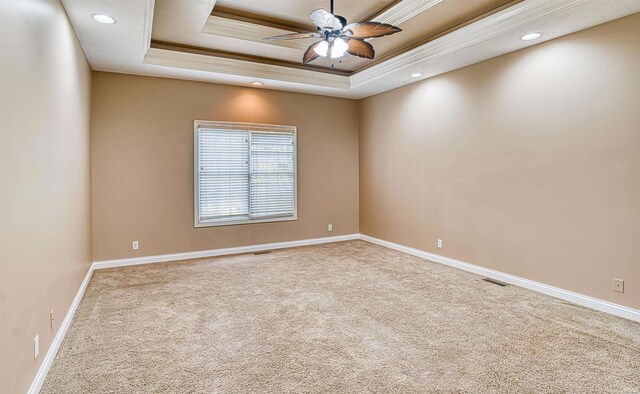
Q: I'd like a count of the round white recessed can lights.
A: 4